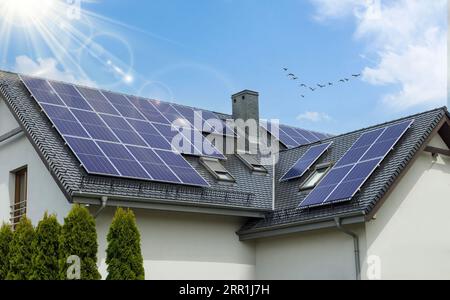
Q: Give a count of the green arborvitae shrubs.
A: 5